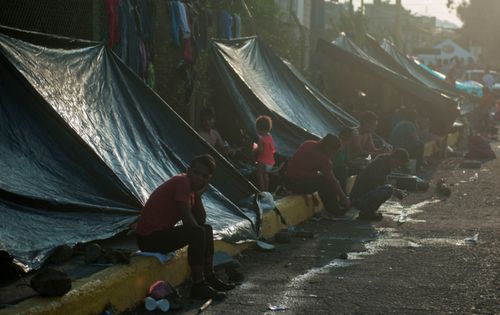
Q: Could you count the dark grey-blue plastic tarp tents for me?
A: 4